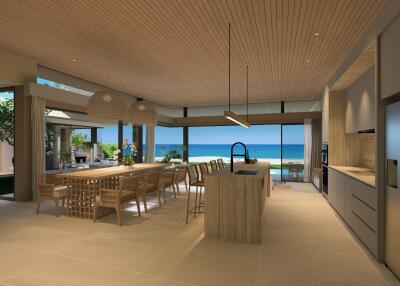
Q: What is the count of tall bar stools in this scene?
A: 4